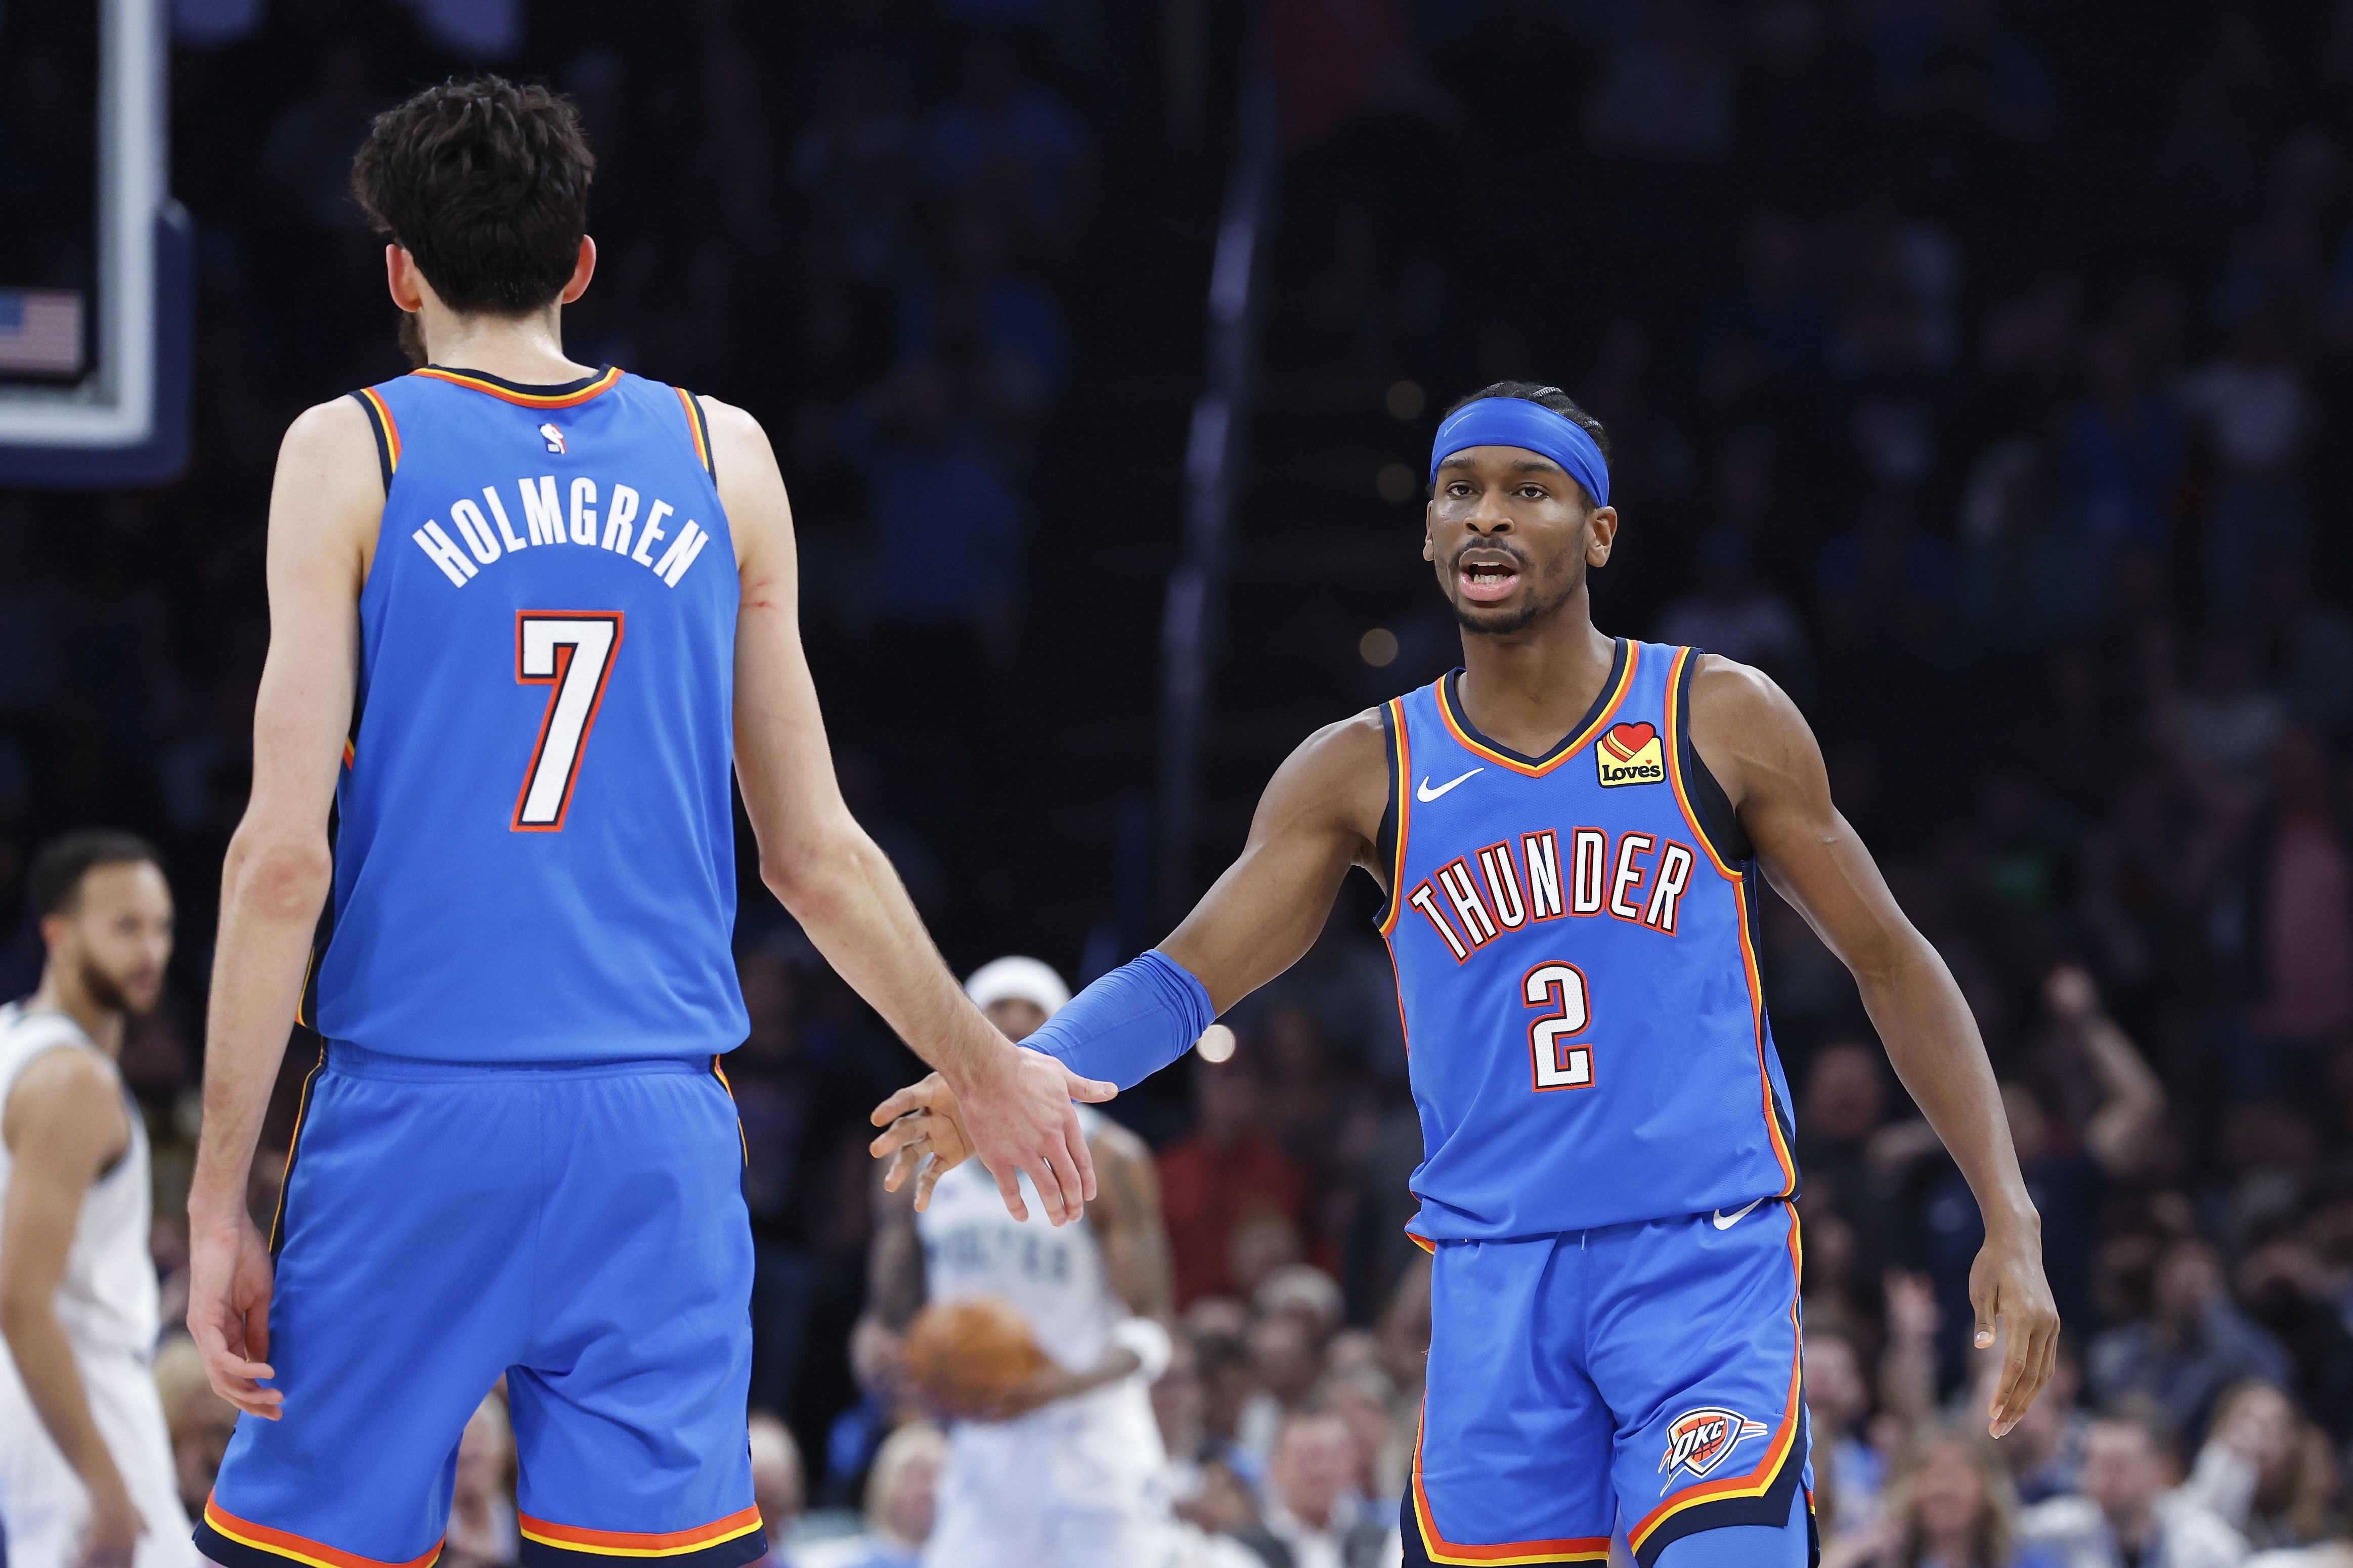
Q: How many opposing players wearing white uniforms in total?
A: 2